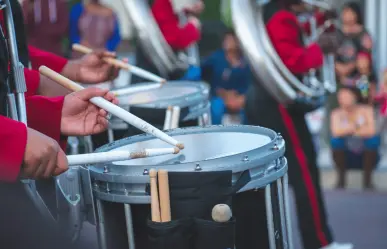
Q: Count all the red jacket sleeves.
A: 6